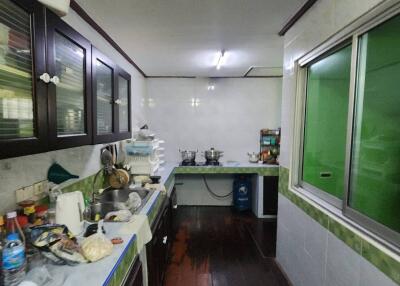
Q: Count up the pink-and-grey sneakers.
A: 0